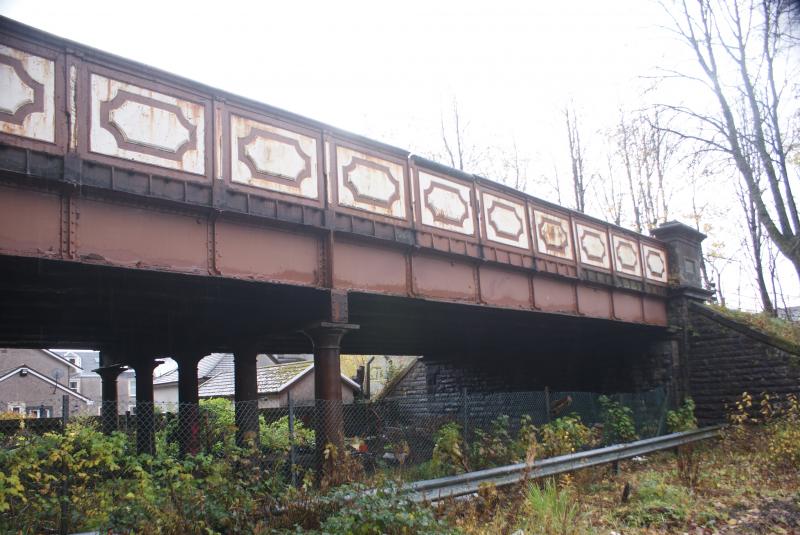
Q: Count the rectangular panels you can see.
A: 10